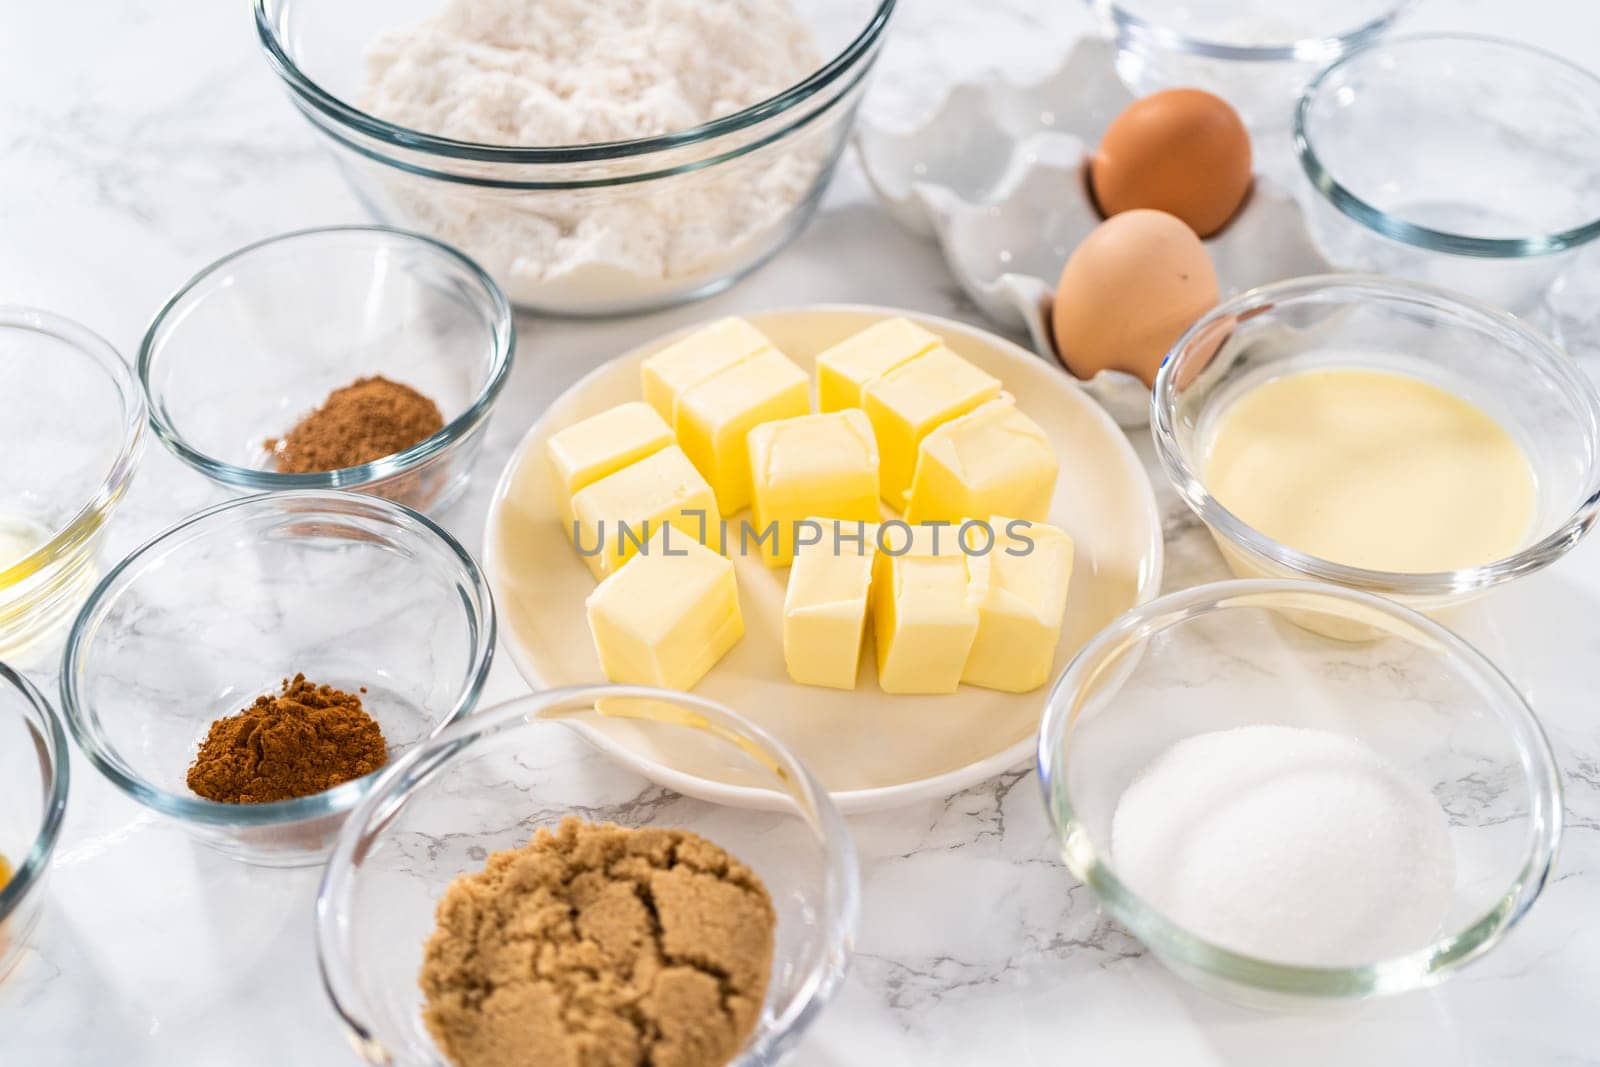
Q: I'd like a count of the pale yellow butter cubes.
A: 12